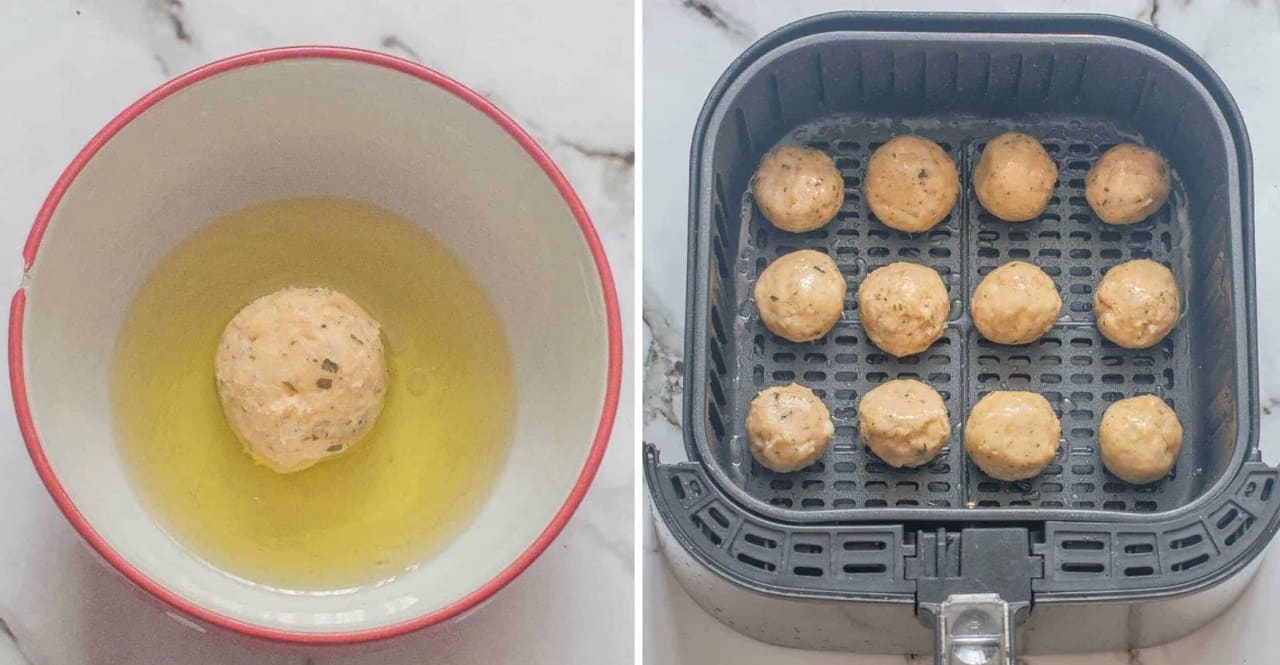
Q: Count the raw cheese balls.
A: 13